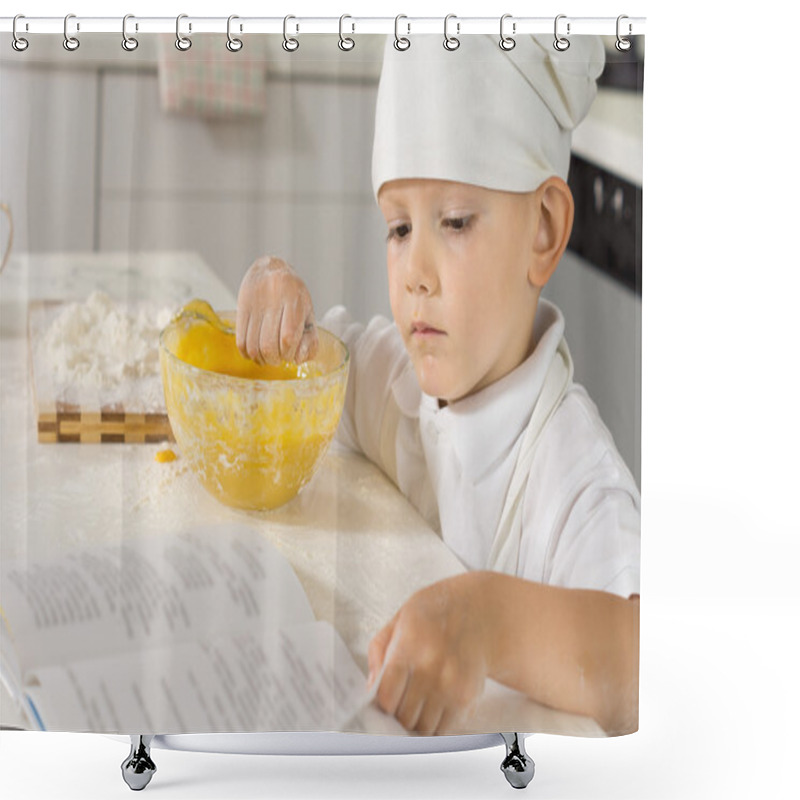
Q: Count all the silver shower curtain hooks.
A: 12